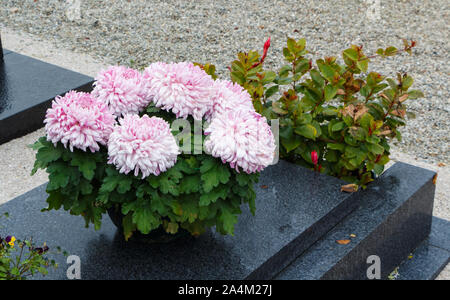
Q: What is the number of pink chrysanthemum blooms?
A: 6